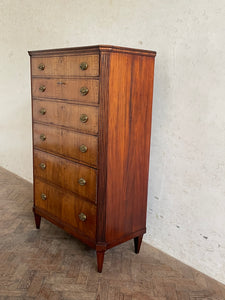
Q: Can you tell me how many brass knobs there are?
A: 12